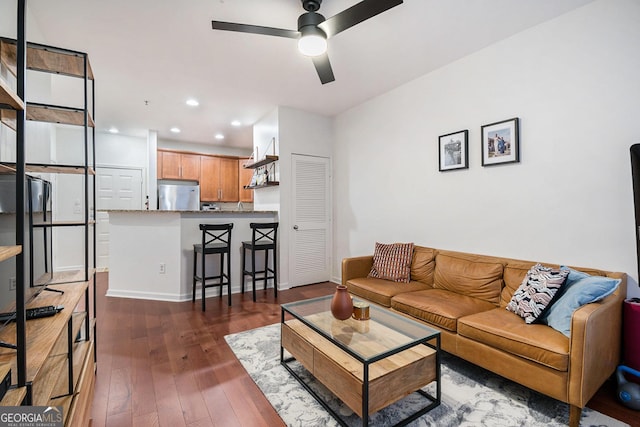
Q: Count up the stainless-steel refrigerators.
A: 1